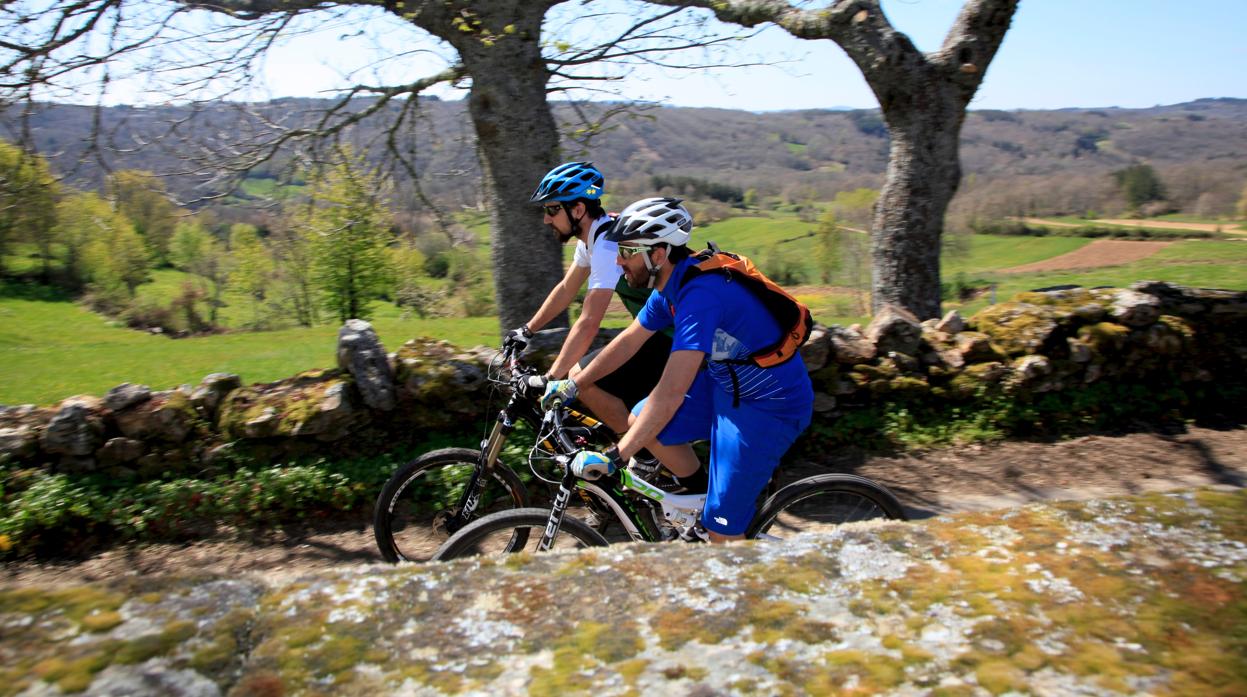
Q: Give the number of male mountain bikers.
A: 2